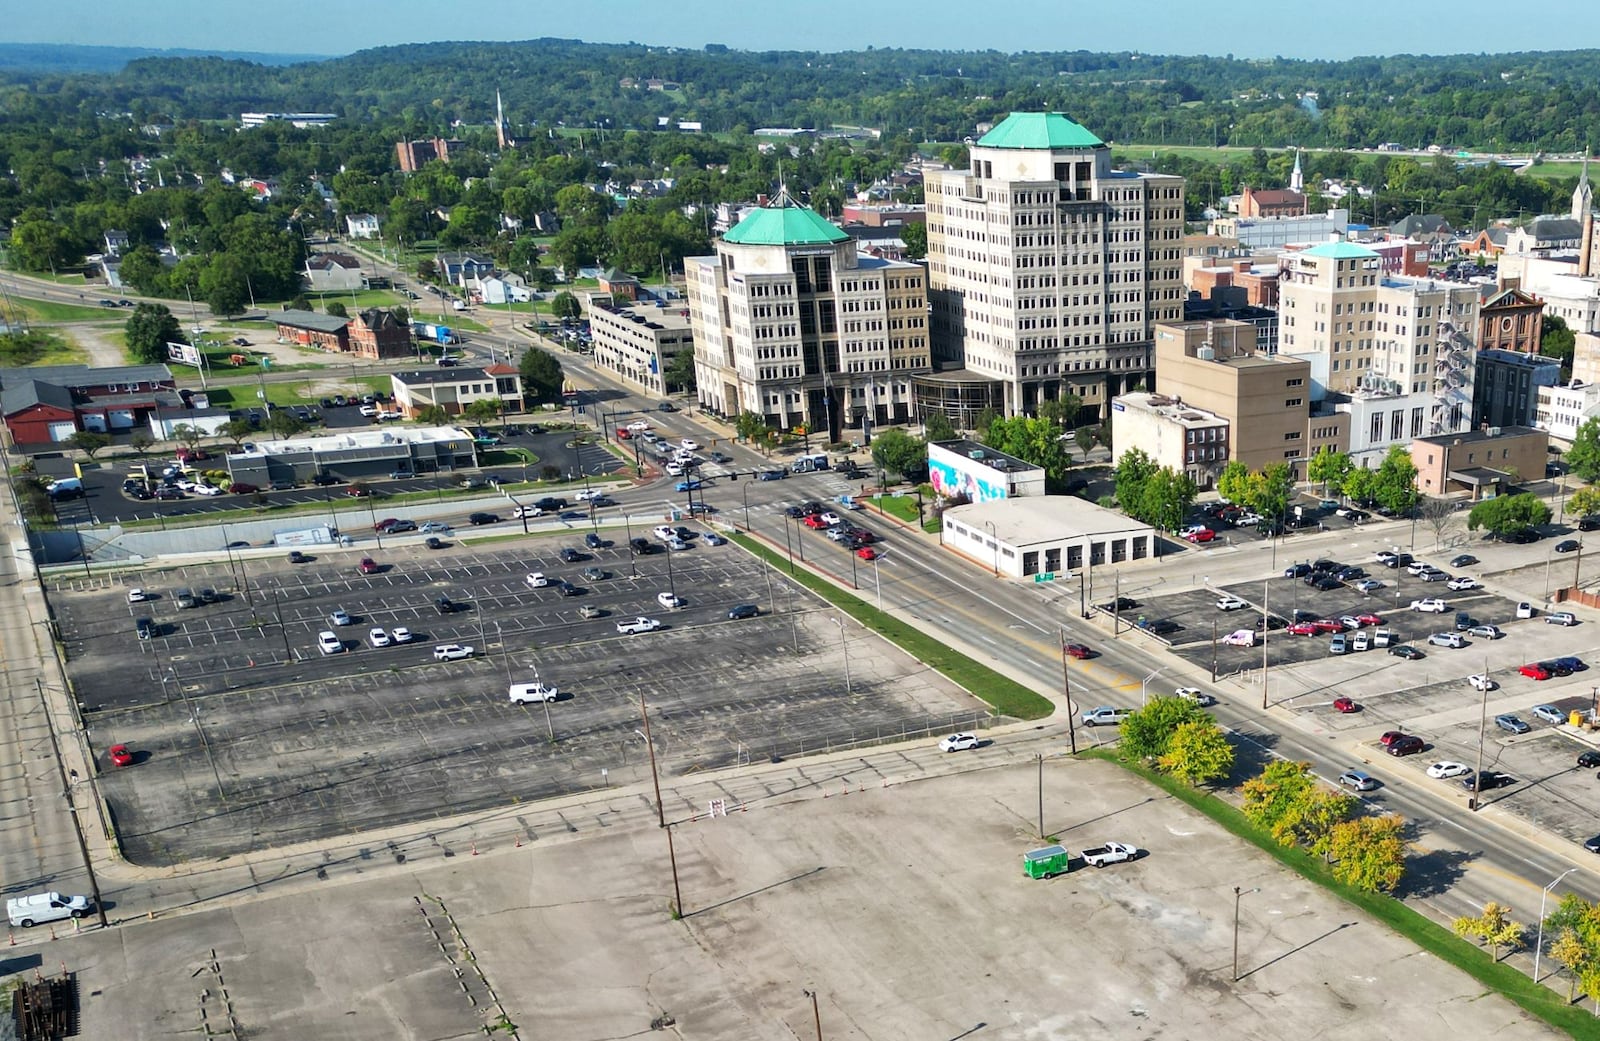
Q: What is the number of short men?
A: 0